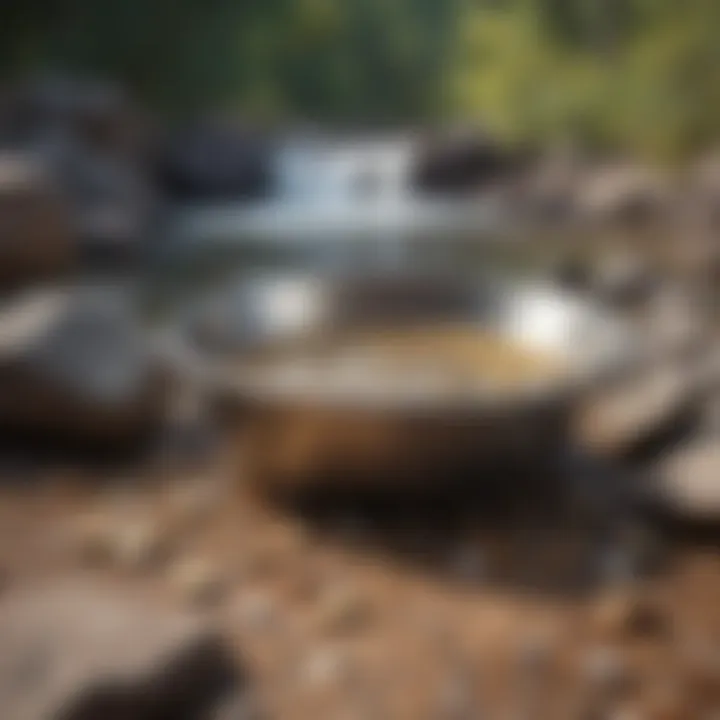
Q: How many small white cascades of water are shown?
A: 1